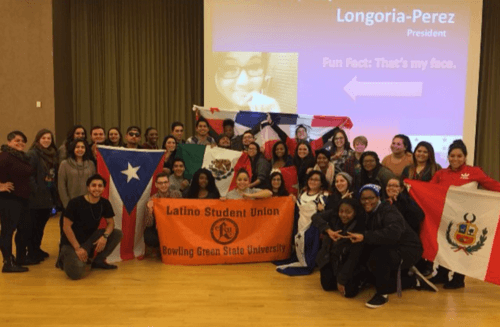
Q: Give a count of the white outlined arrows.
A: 1